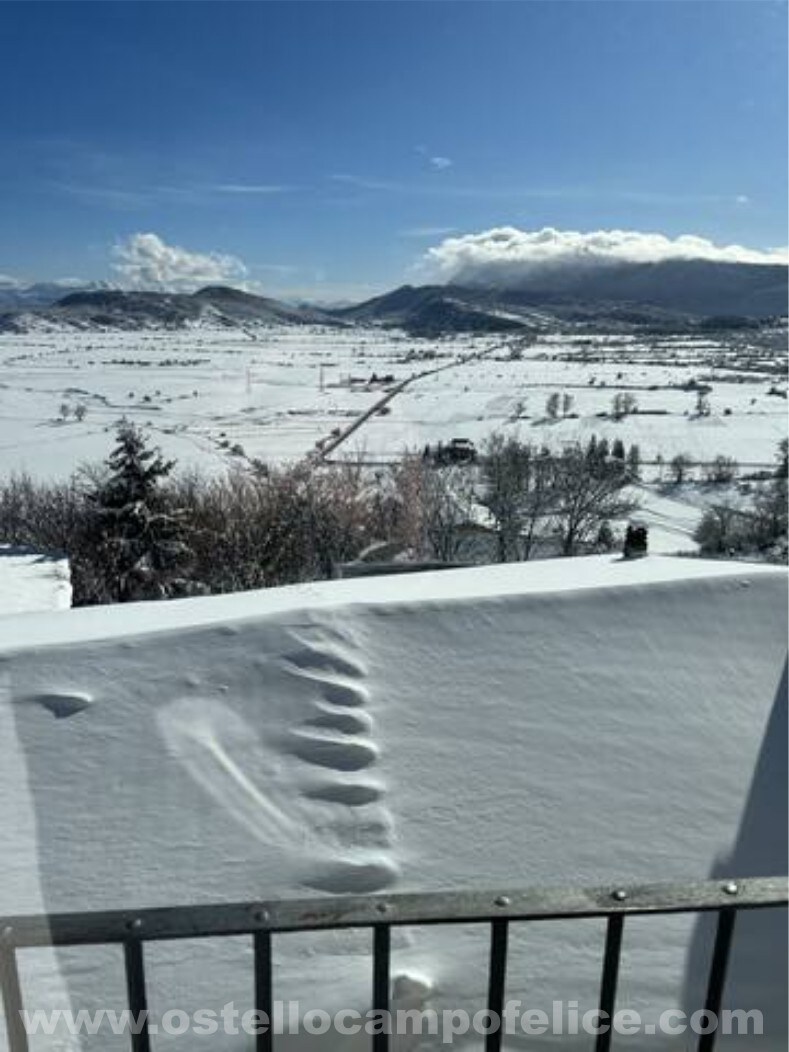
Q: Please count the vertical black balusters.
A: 7